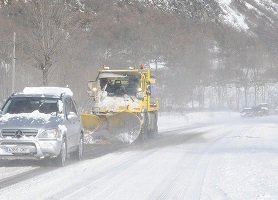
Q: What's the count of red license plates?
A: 0